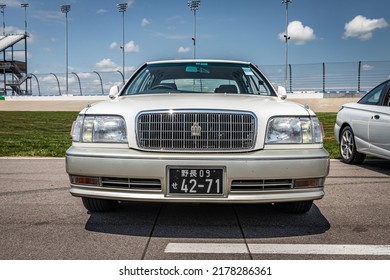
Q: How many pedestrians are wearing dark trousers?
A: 0